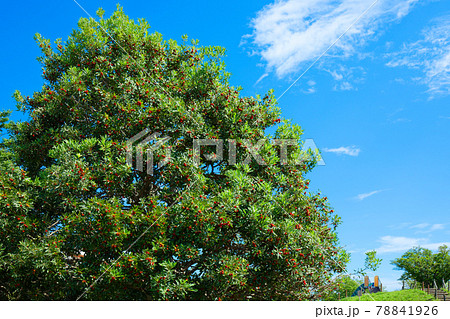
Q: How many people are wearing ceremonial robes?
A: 0